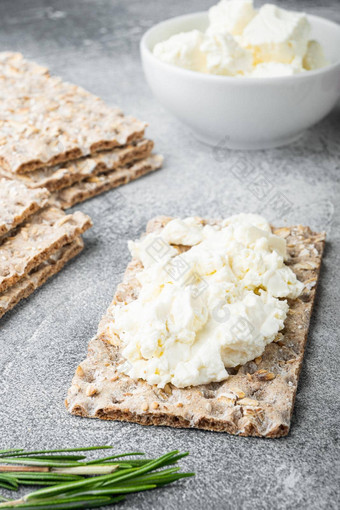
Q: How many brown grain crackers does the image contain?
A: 7